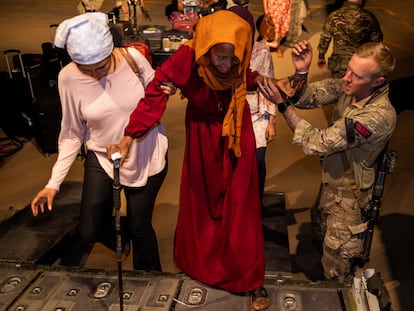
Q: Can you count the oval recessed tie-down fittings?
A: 4